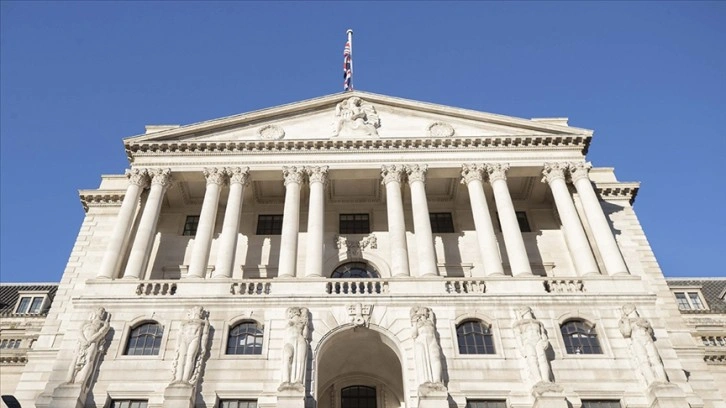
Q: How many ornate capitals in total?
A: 12